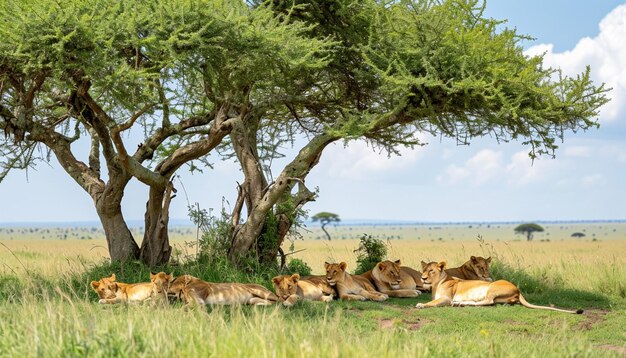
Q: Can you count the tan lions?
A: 8